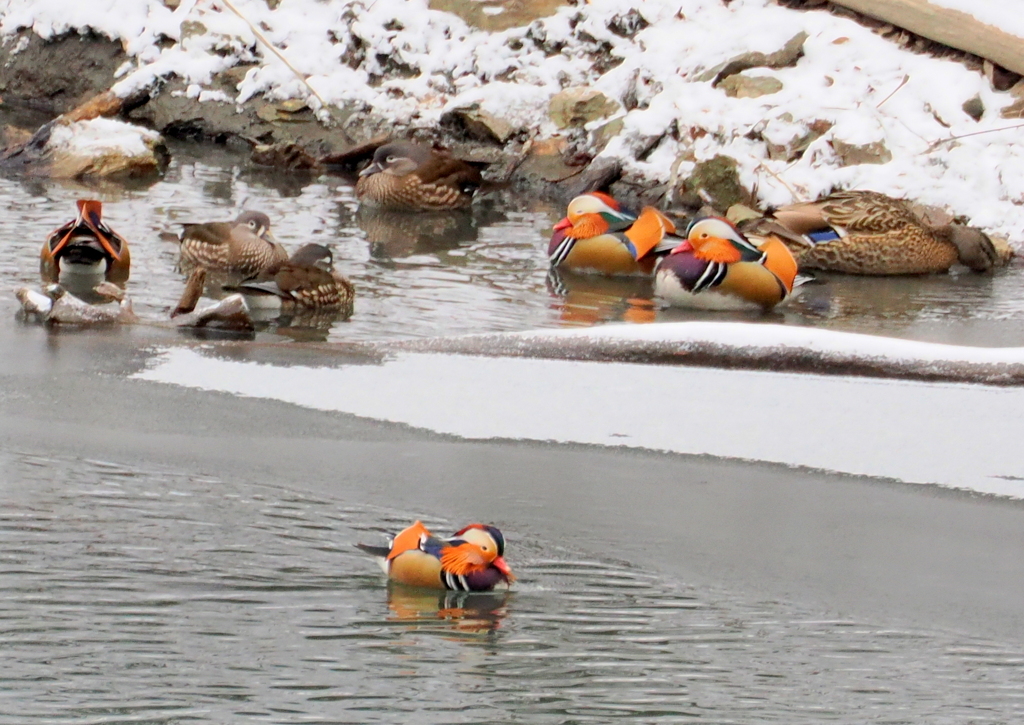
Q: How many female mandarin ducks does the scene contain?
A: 3